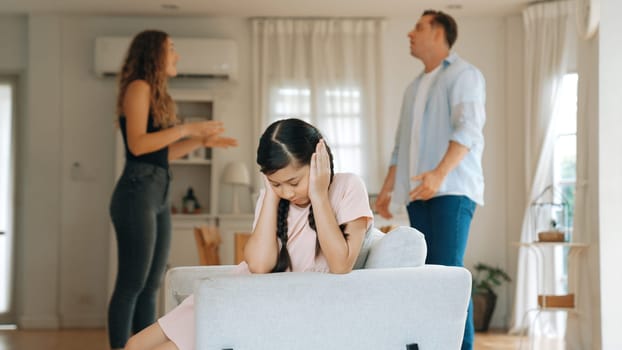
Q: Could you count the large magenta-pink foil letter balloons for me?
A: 0